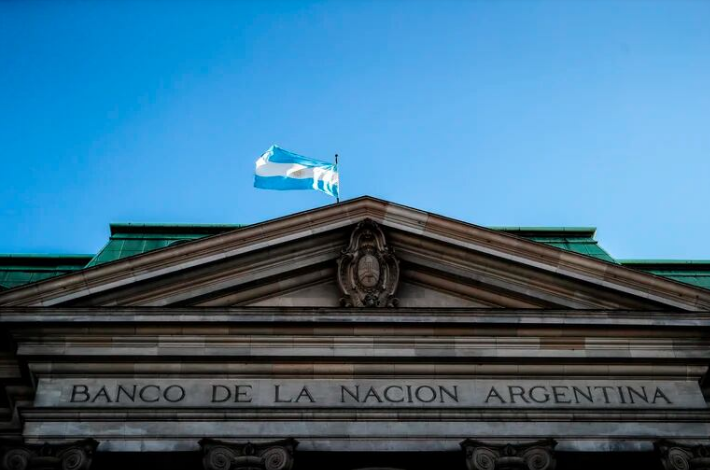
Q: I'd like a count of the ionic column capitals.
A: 4